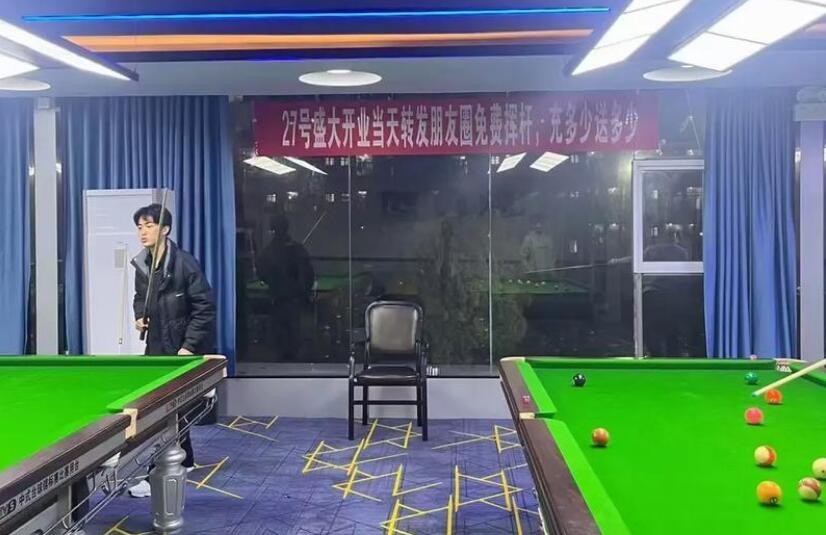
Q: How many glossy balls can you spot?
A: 9